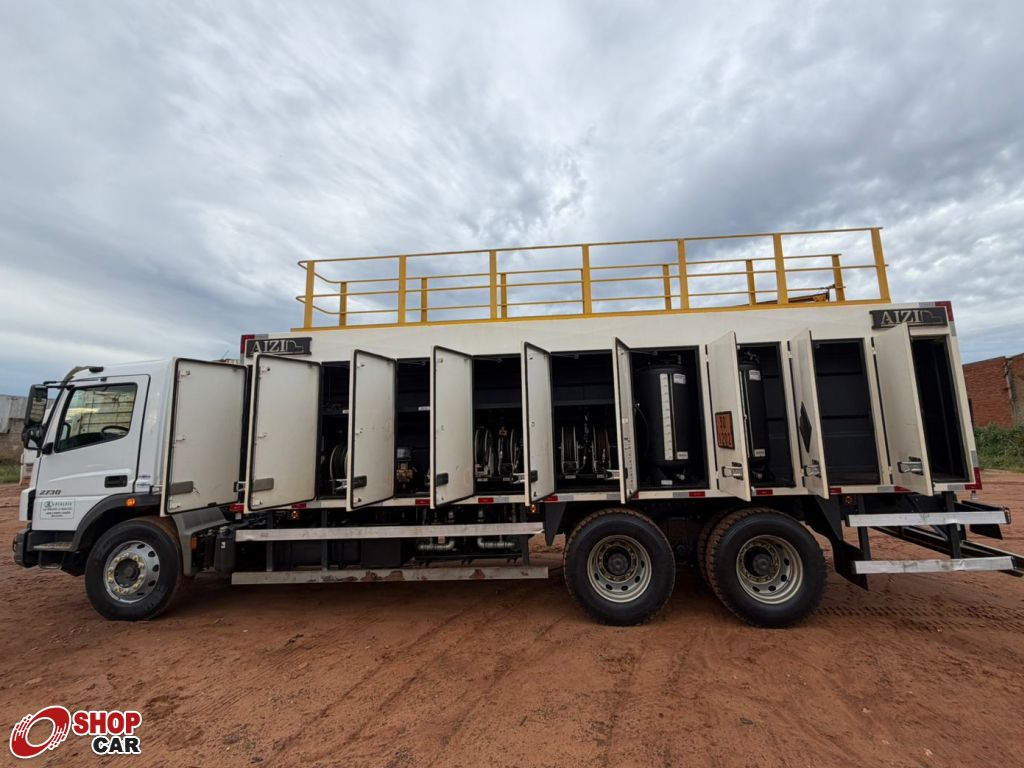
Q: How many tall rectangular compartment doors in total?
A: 9